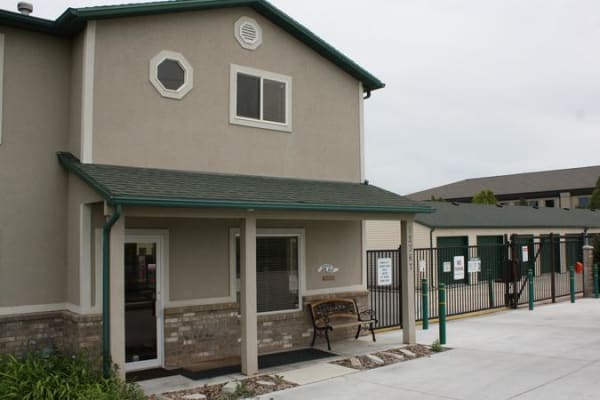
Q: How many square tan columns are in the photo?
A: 3